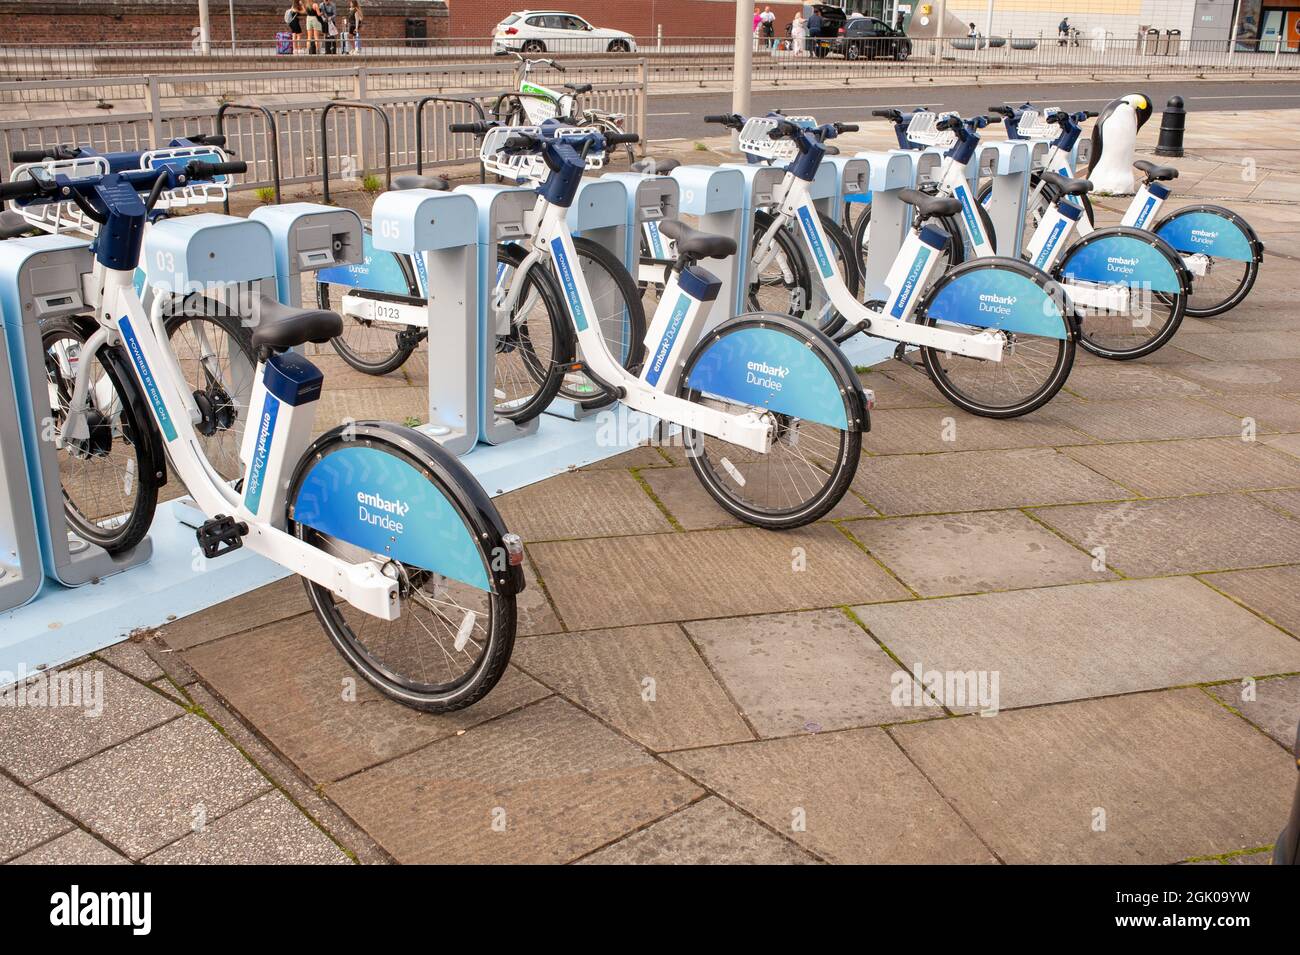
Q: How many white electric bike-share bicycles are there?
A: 10